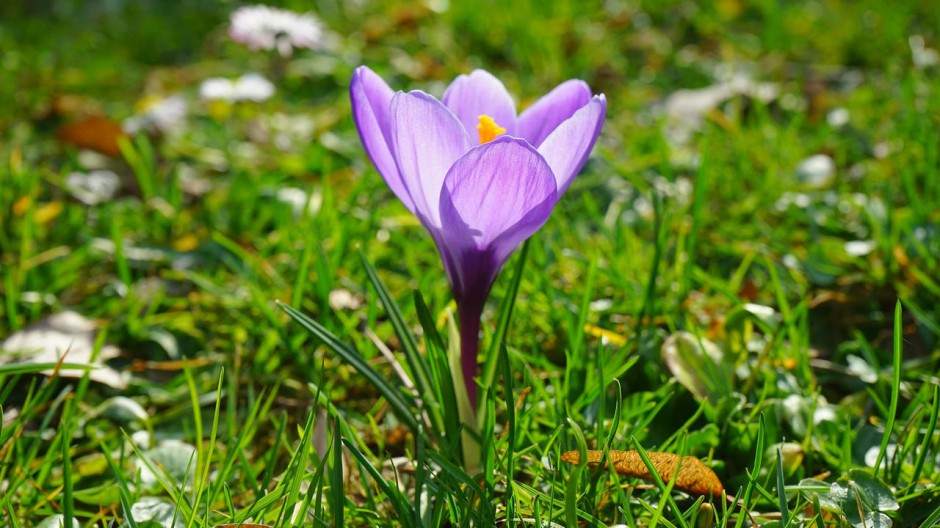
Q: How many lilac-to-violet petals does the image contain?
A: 6